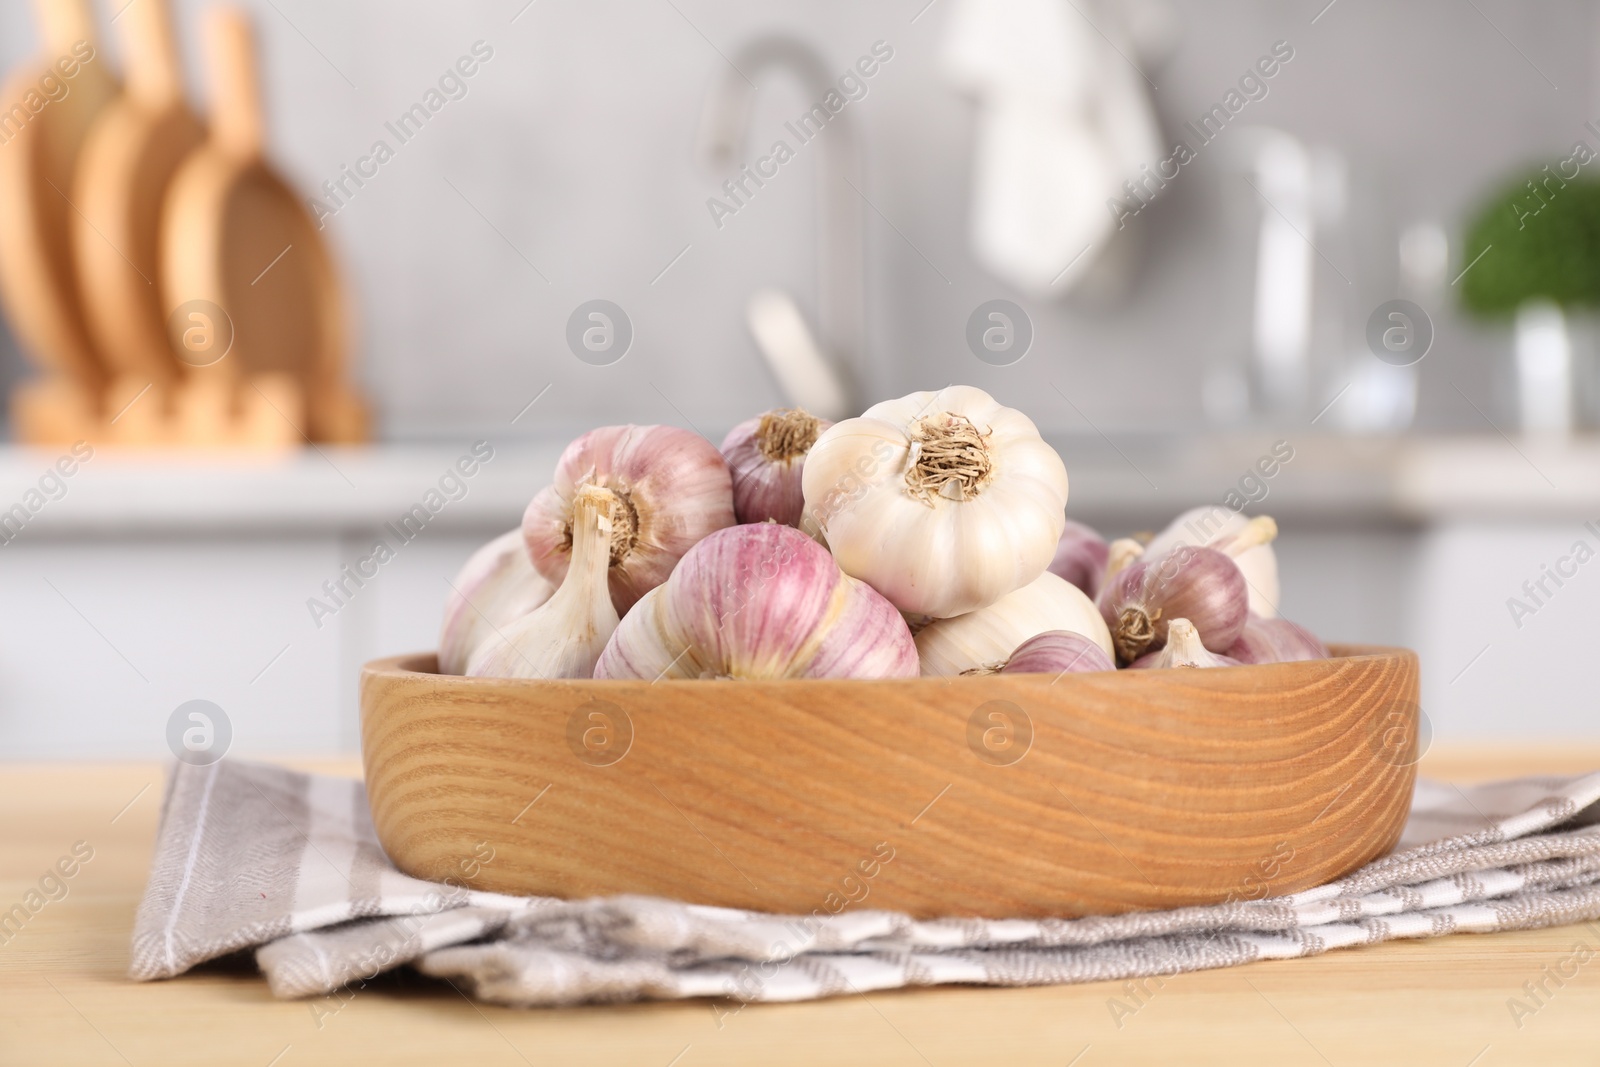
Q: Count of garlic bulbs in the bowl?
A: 13